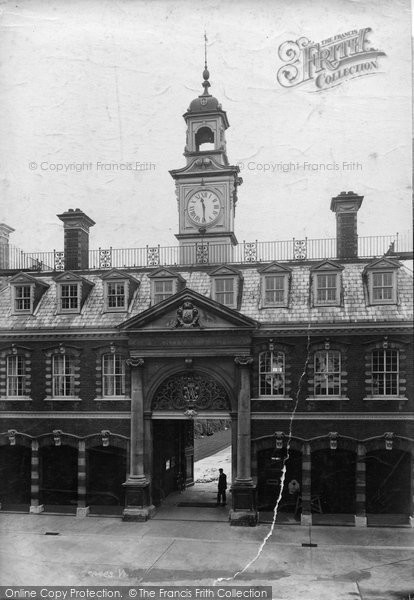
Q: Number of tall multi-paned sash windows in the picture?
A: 6